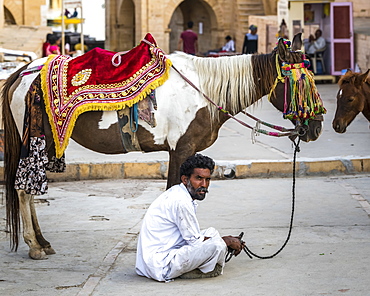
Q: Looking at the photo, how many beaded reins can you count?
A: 2